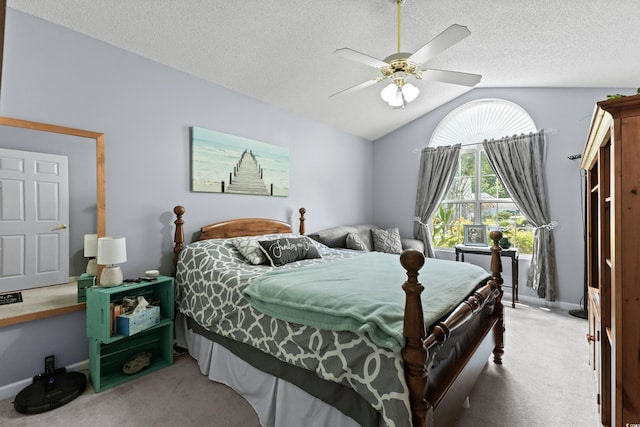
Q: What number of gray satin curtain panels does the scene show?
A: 2